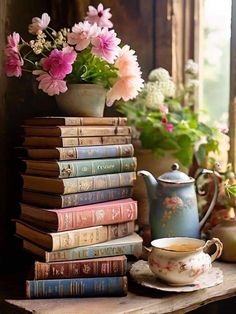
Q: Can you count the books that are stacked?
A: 12